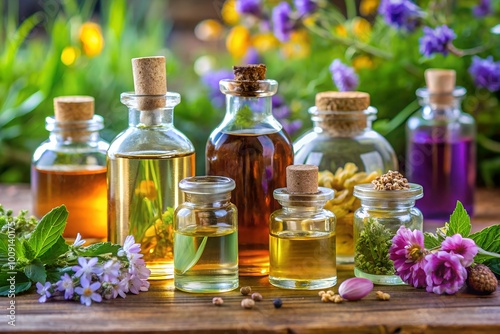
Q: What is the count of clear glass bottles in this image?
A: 8